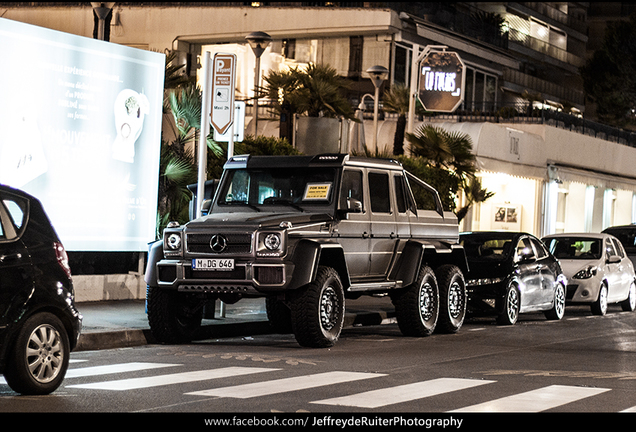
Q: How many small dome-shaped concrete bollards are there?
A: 0